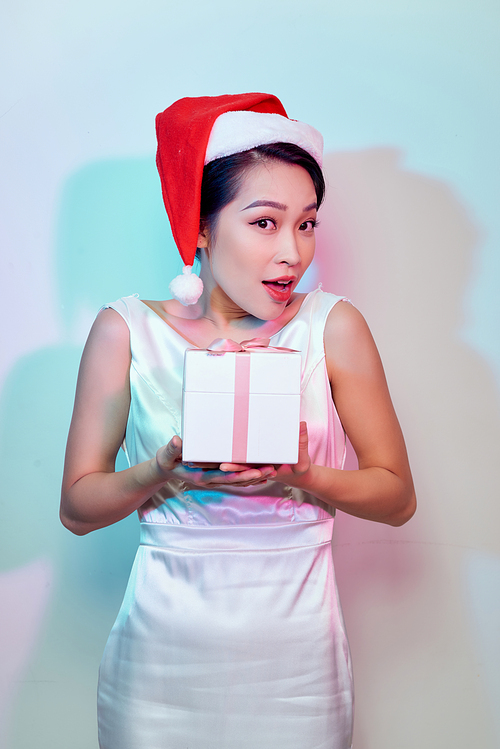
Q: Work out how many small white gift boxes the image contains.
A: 1